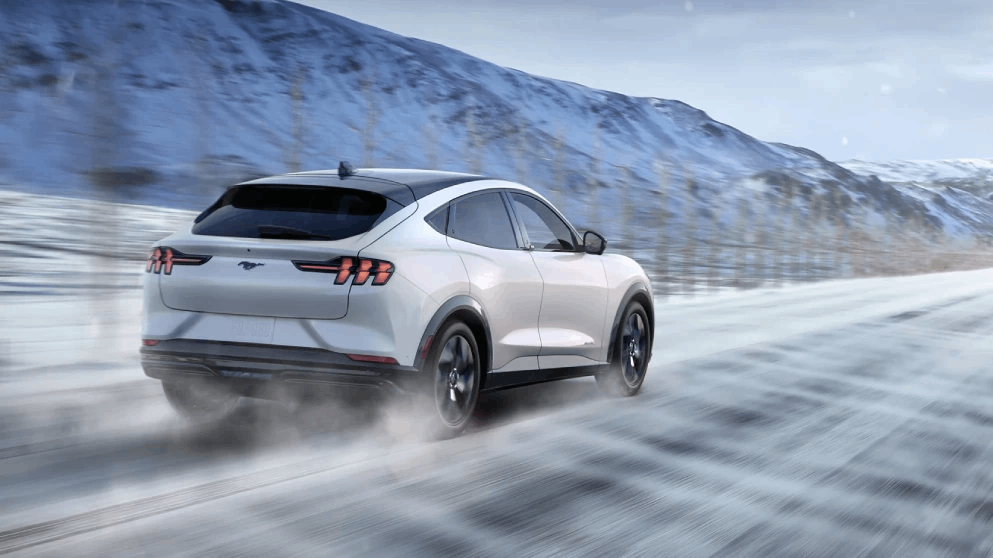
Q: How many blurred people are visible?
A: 0